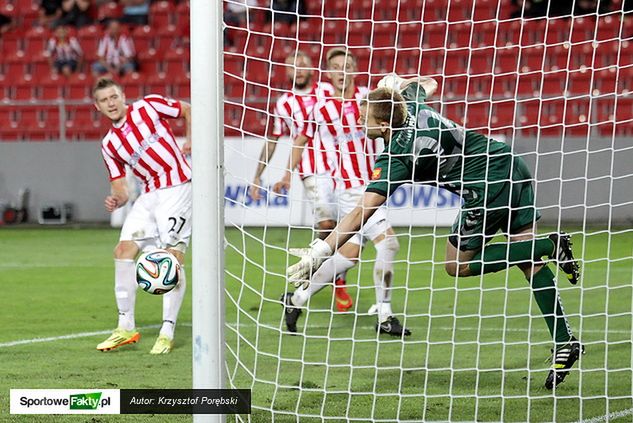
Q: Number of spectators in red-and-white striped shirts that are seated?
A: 2